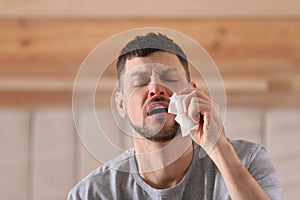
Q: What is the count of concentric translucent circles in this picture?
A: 2